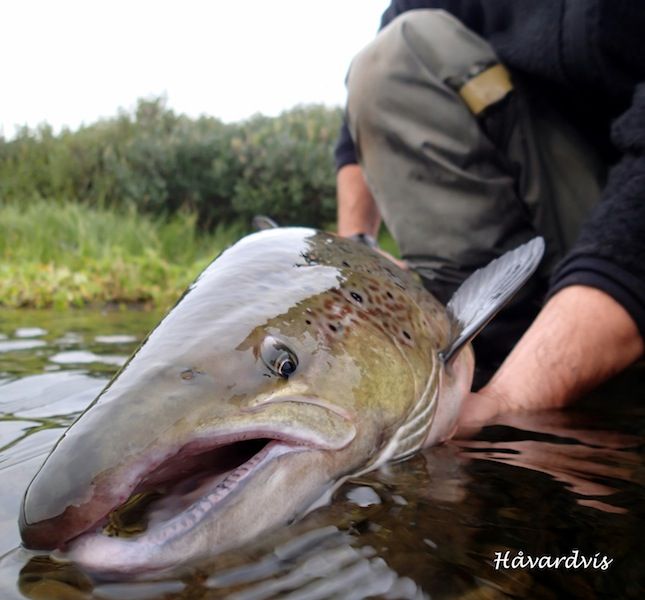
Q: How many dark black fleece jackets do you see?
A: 1